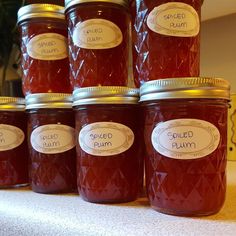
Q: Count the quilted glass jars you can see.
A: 7